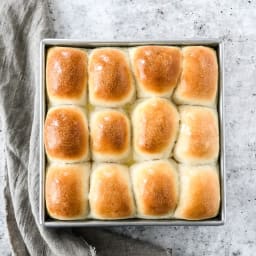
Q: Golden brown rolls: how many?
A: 12